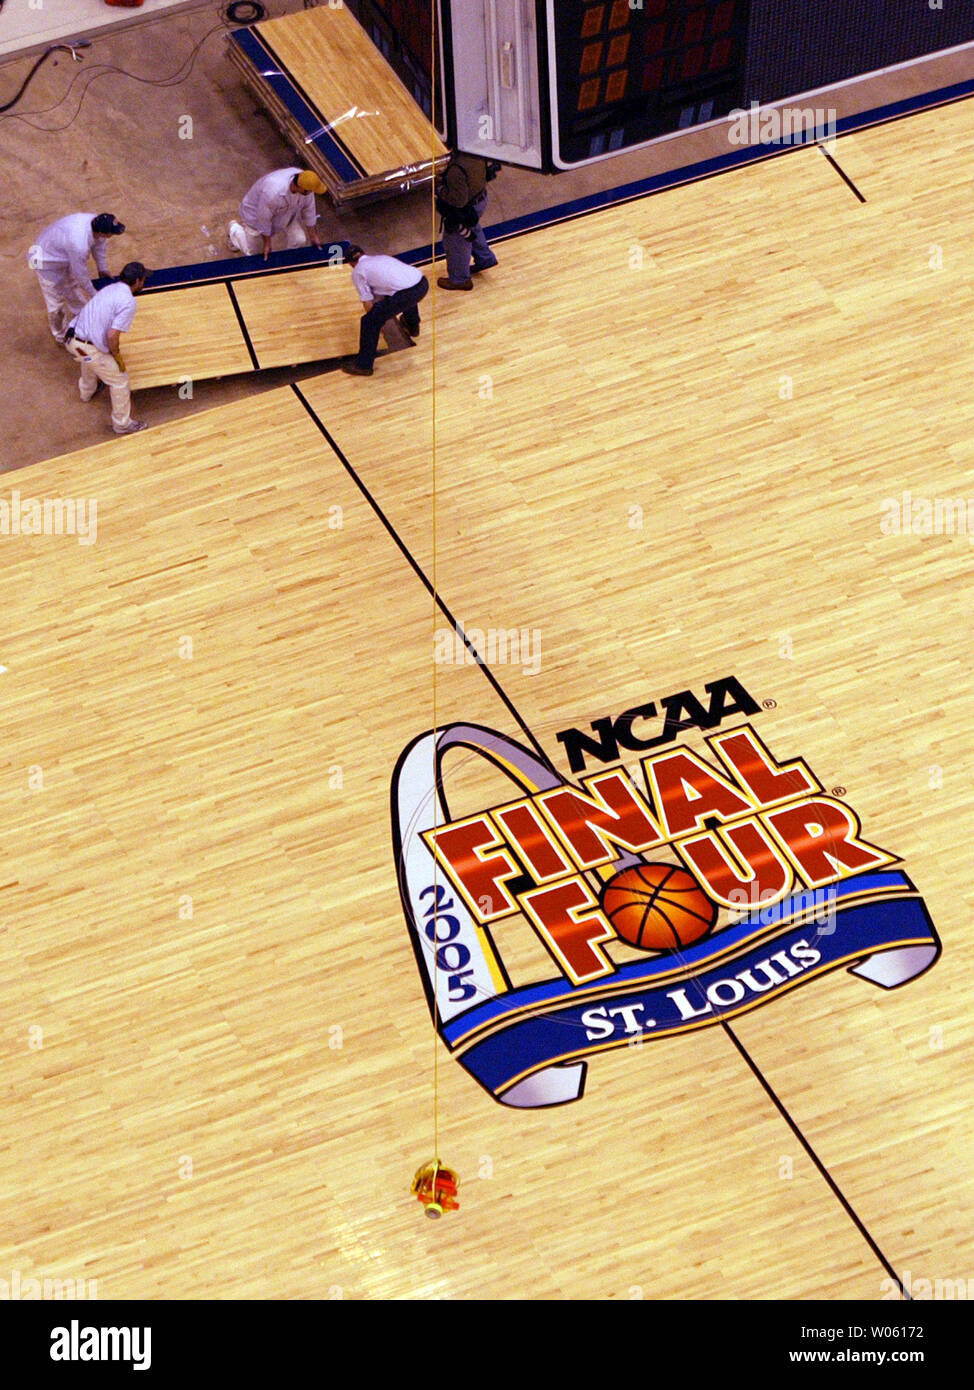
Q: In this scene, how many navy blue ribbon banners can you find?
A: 1